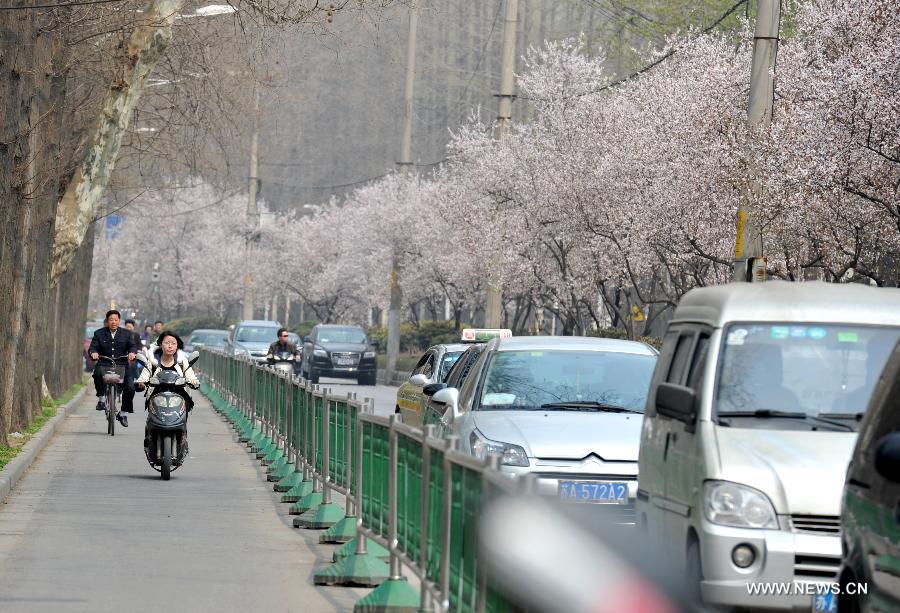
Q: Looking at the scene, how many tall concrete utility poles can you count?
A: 4